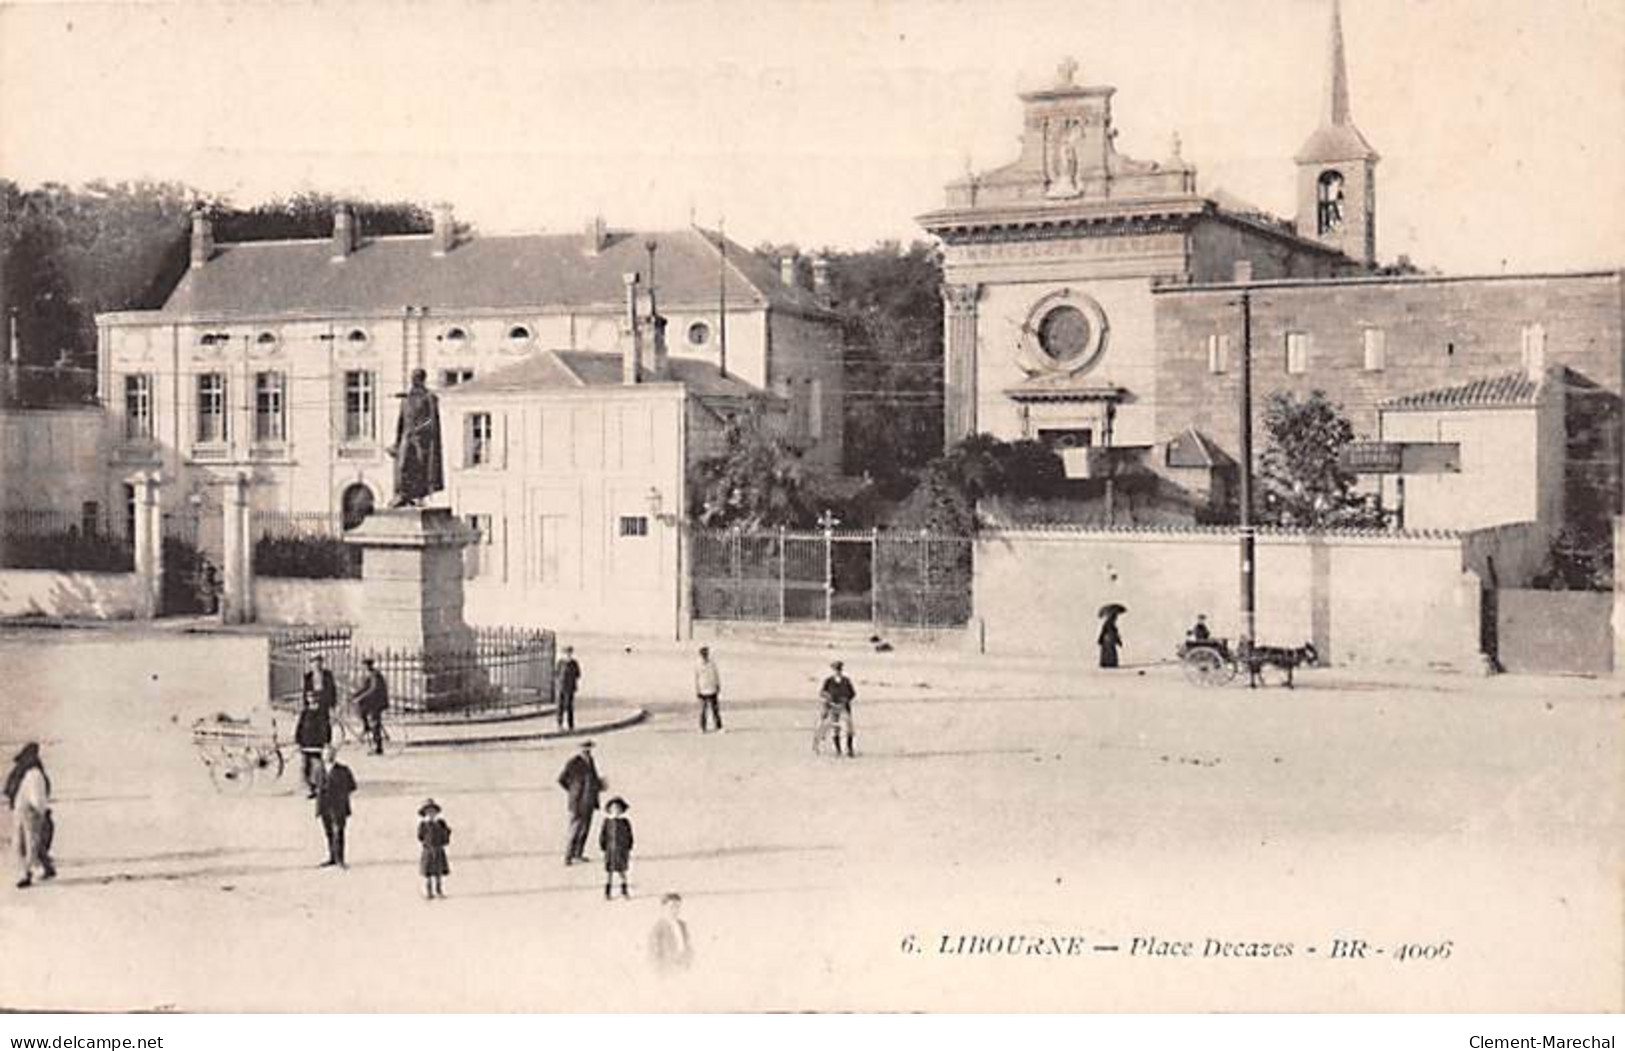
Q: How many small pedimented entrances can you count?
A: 1